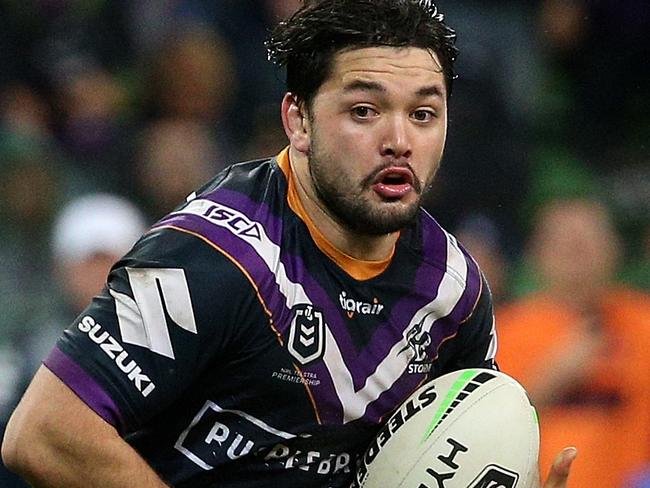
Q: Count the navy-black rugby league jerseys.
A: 1